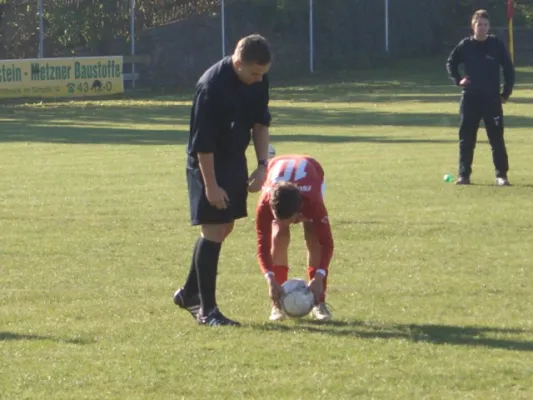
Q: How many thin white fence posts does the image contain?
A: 5